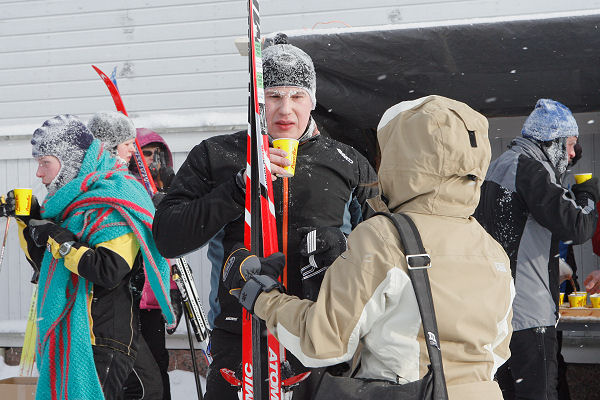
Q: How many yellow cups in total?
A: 7